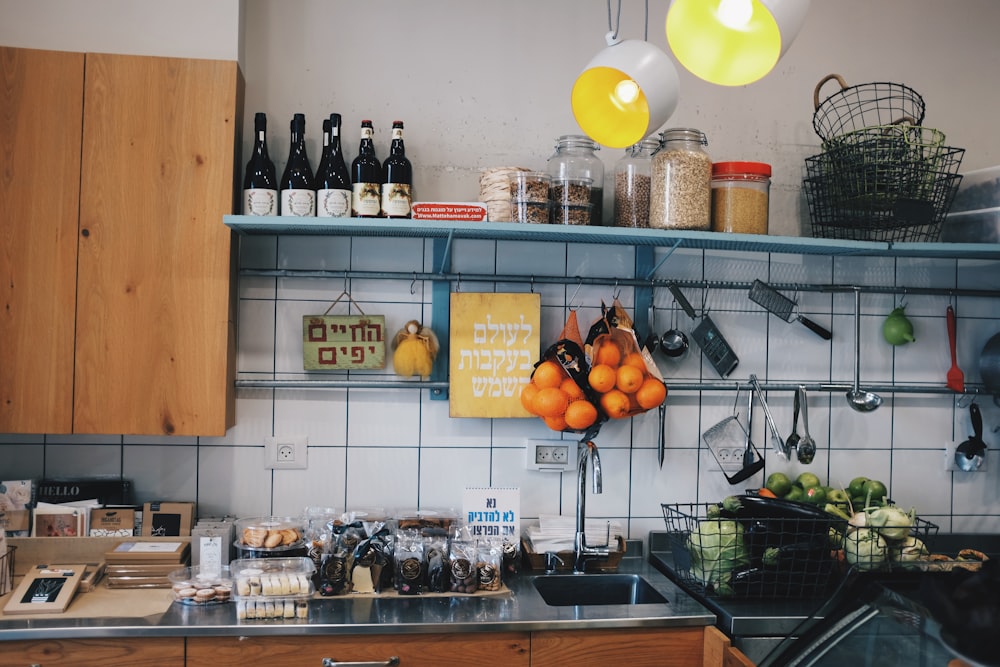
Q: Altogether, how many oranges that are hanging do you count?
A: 12